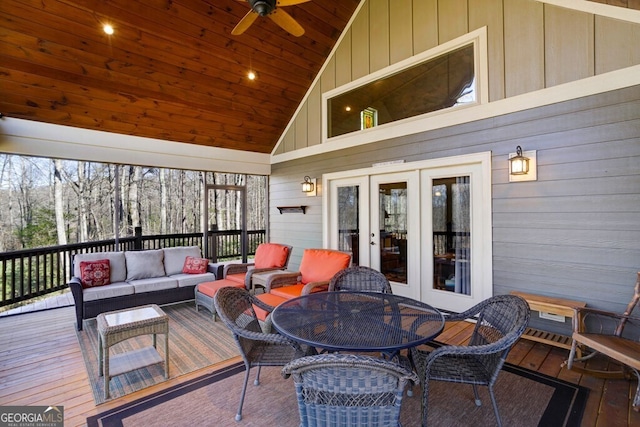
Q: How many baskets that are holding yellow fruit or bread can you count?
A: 0